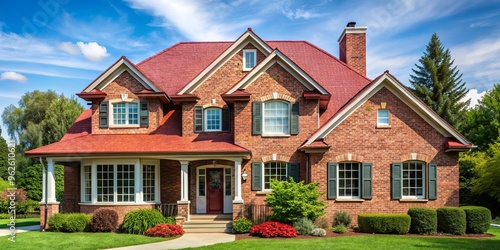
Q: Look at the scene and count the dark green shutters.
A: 12